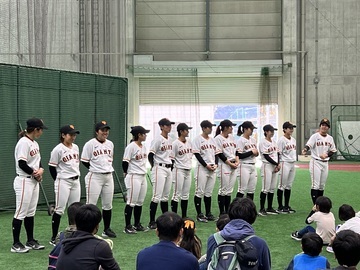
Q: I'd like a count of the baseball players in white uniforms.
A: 12